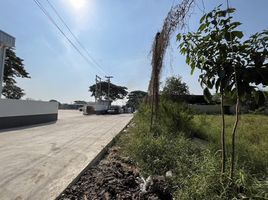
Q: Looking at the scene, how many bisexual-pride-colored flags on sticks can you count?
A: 0